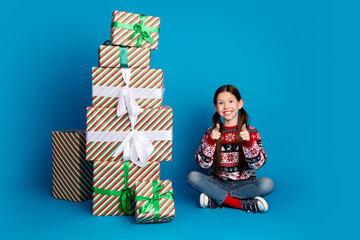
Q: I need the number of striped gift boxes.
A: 7